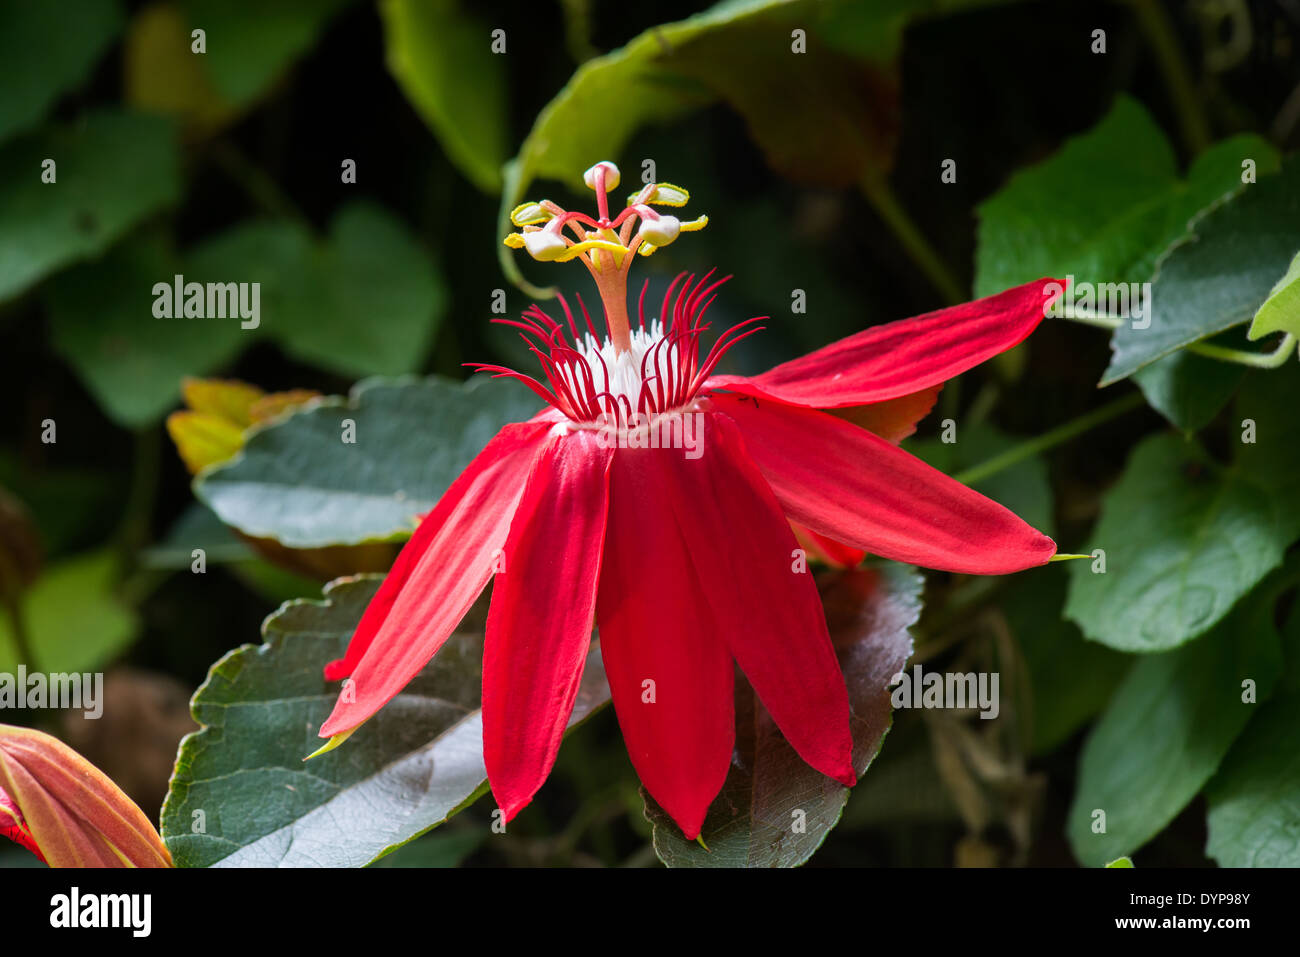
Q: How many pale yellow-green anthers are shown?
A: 5